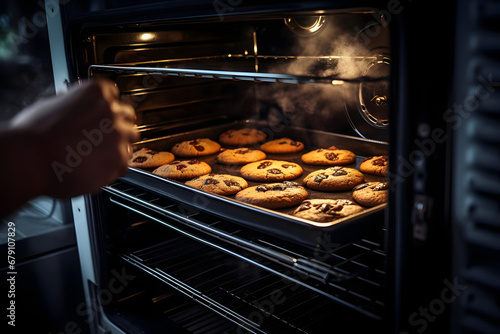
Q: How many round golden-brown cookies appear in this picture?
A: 14